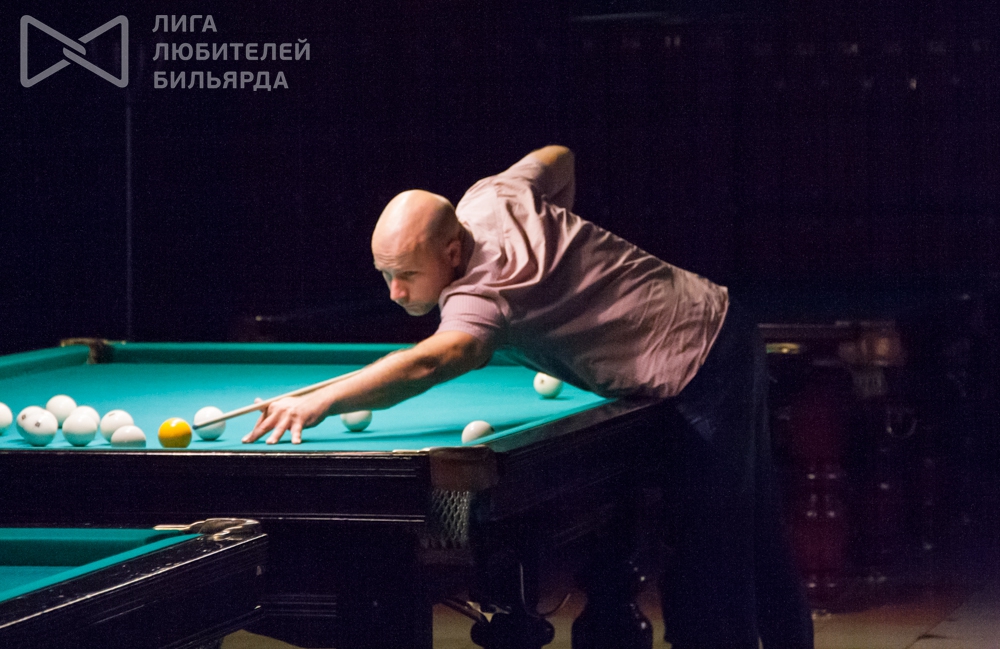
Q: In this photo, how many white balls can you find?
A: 12